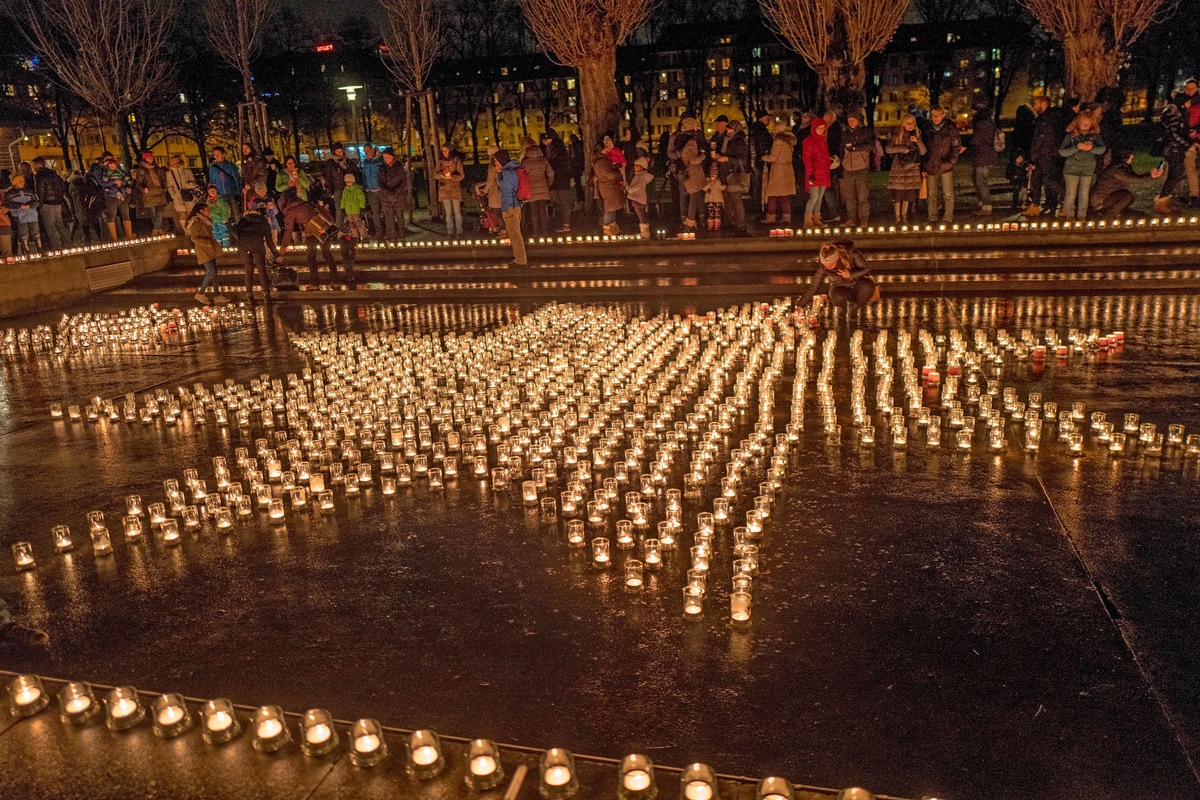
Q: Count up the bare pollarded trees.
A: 3